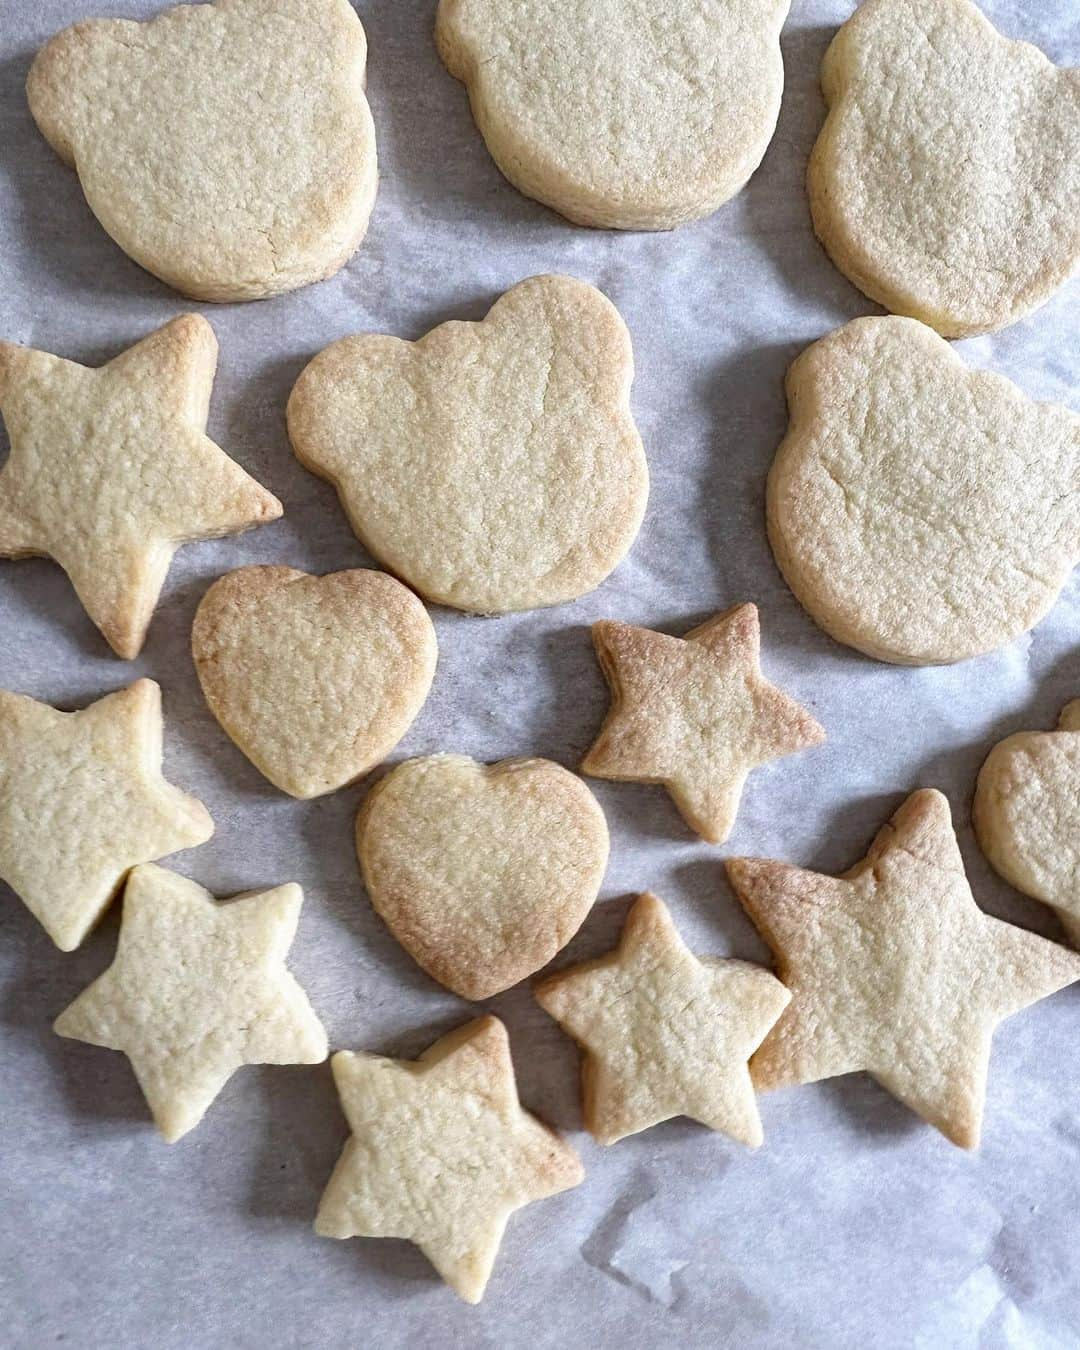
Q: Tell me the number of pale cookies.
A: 15